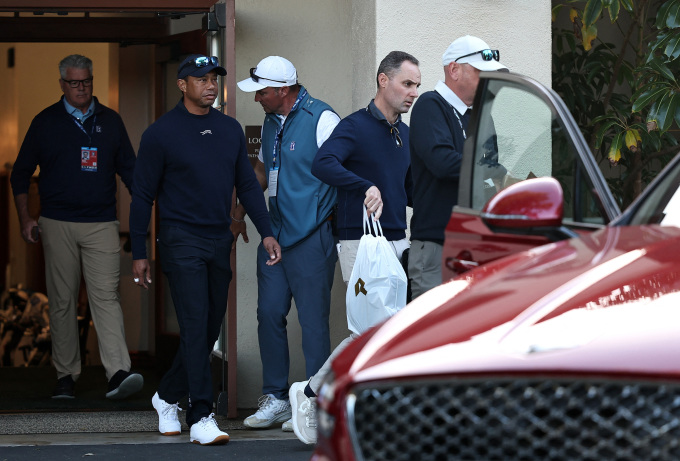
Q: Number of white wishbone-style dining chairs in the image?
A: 0